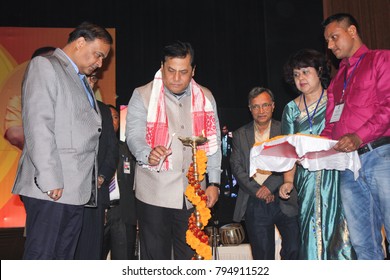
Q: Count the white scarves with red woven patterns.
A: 1